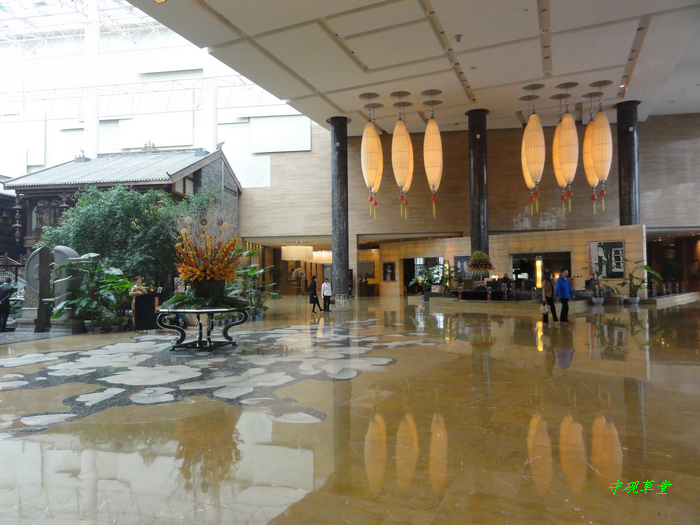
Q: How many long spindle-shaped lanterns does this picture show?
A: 12